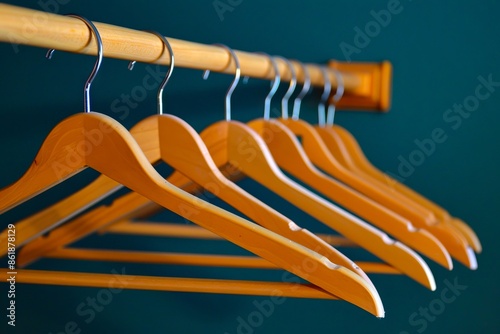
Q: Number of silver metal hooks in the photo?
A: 8